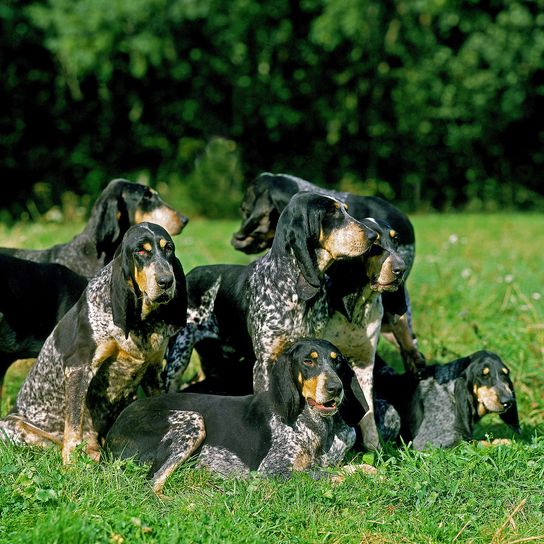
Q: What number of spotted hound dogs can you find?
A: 7